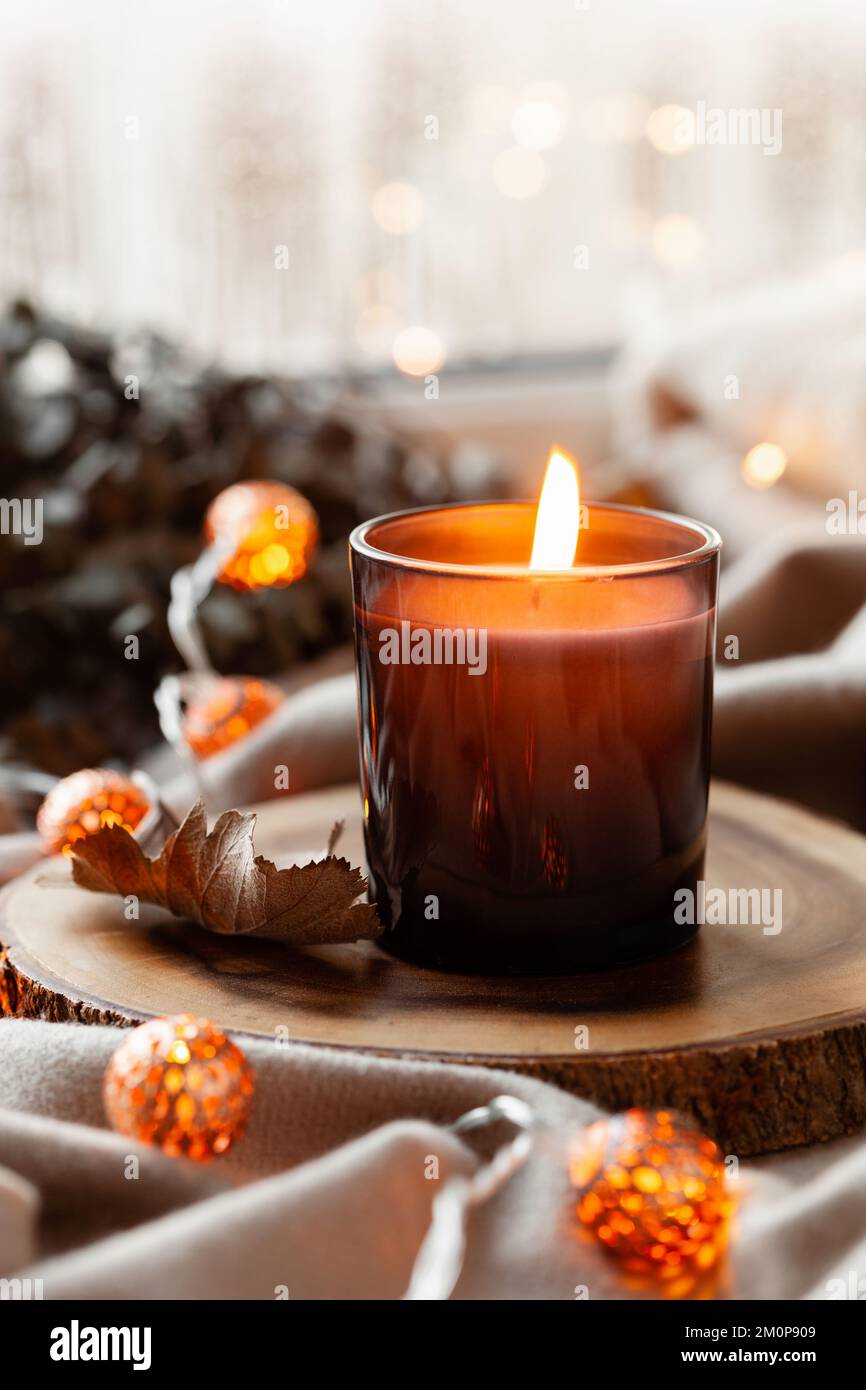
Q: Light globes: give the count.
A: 5